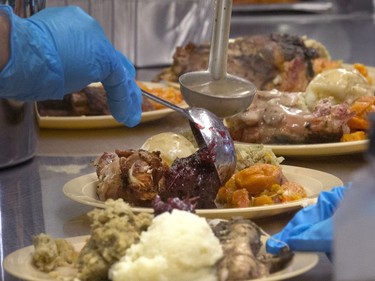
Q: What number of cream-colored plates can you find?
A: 5